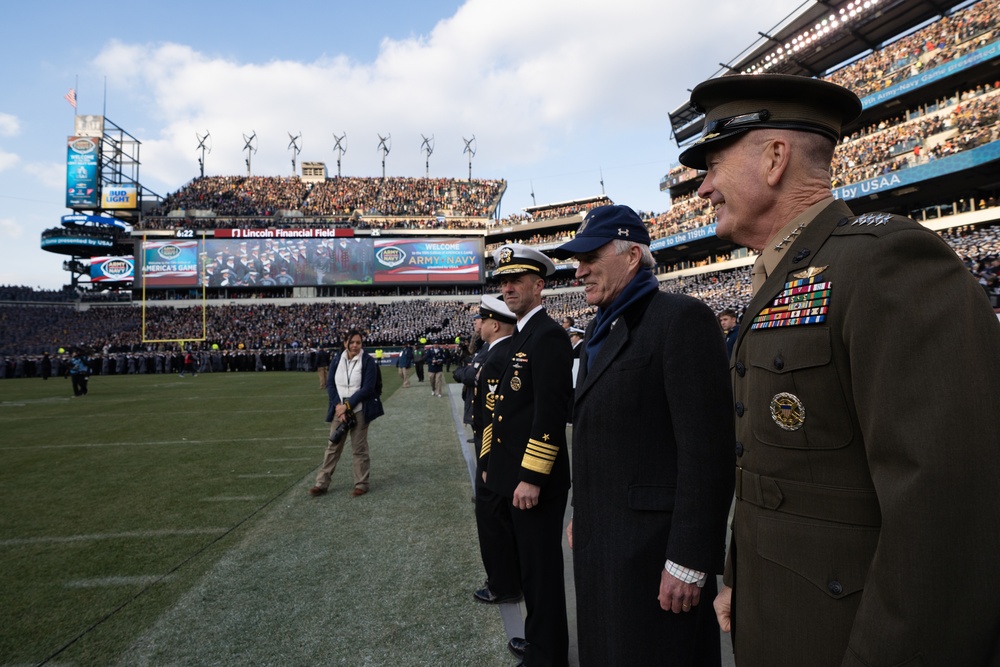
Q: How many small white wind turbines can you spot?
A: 7